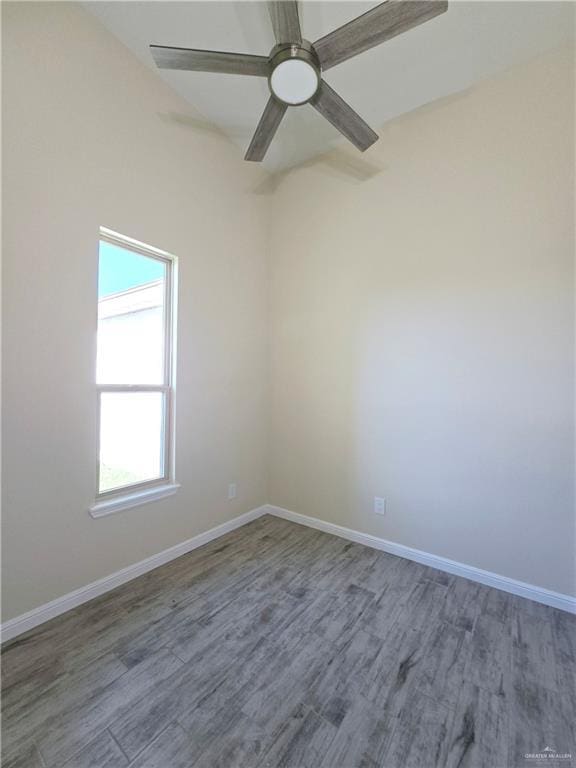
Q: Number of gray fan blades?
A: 5